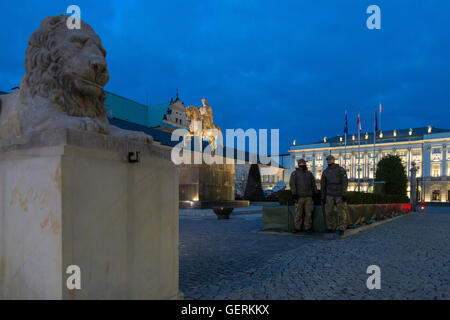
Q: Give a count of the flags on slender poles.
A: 4